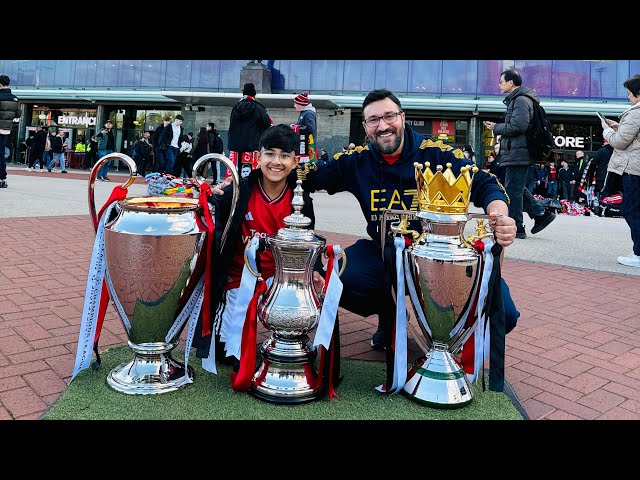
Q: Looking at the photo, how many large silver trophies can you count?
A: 3